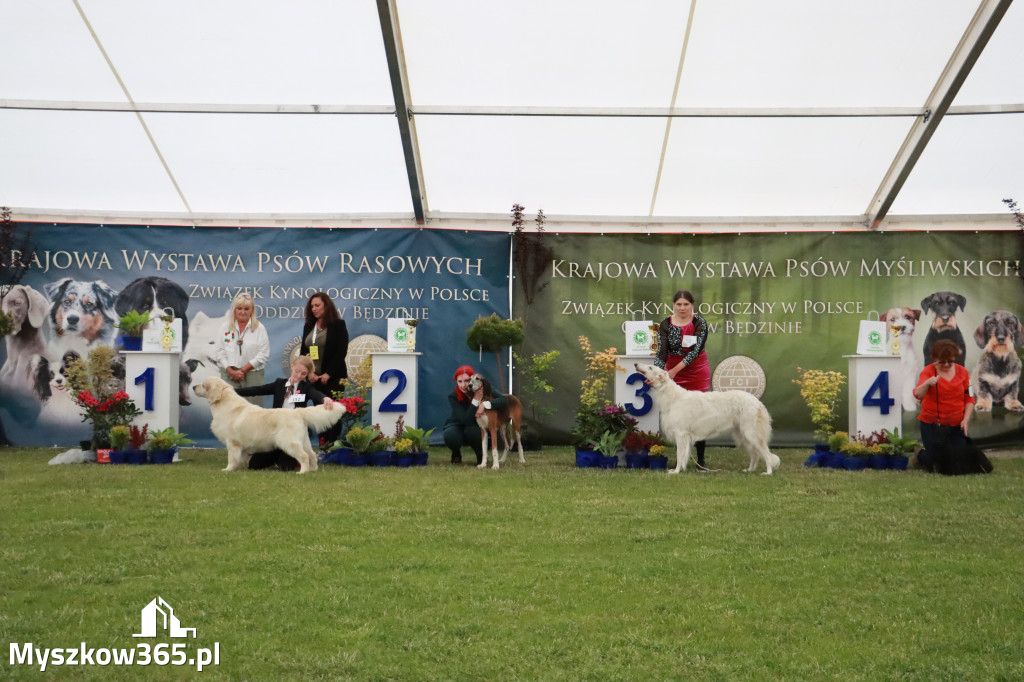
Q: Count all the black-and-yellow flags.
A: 0